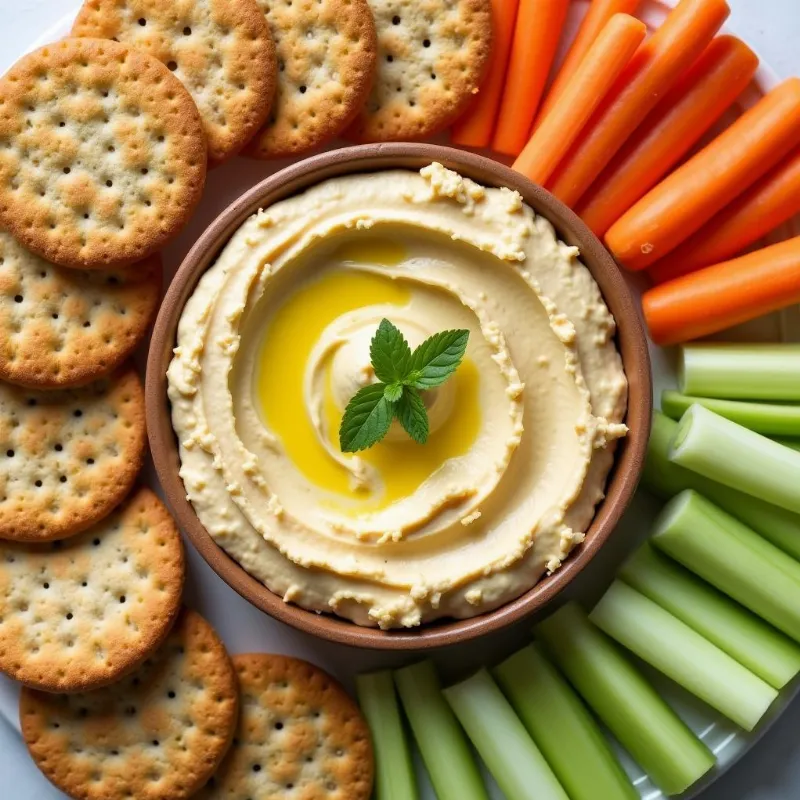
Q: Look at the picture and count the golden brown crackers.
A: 9